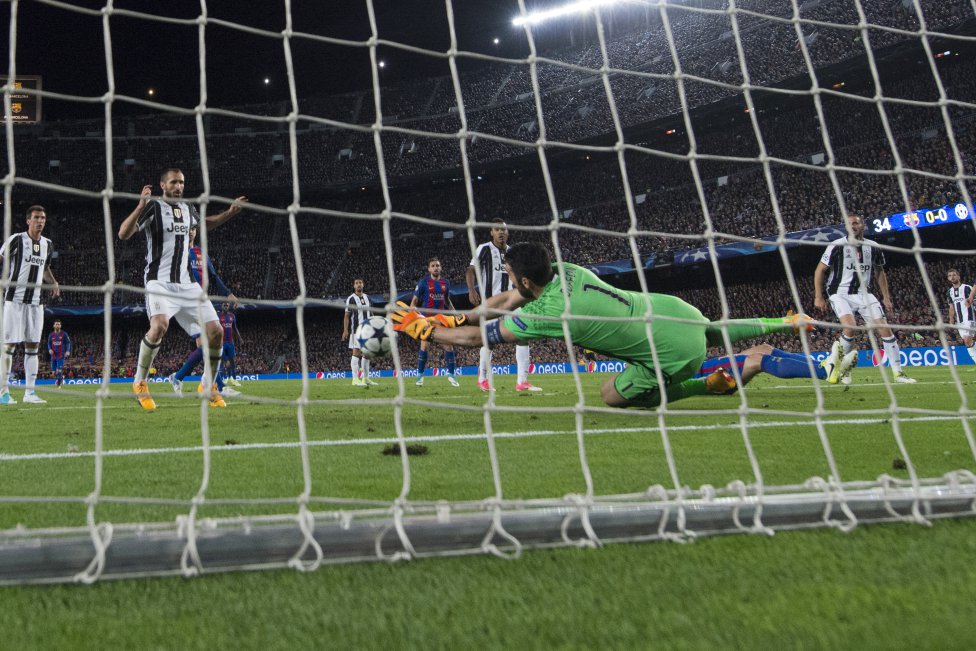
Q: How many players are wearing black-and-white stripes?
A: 6